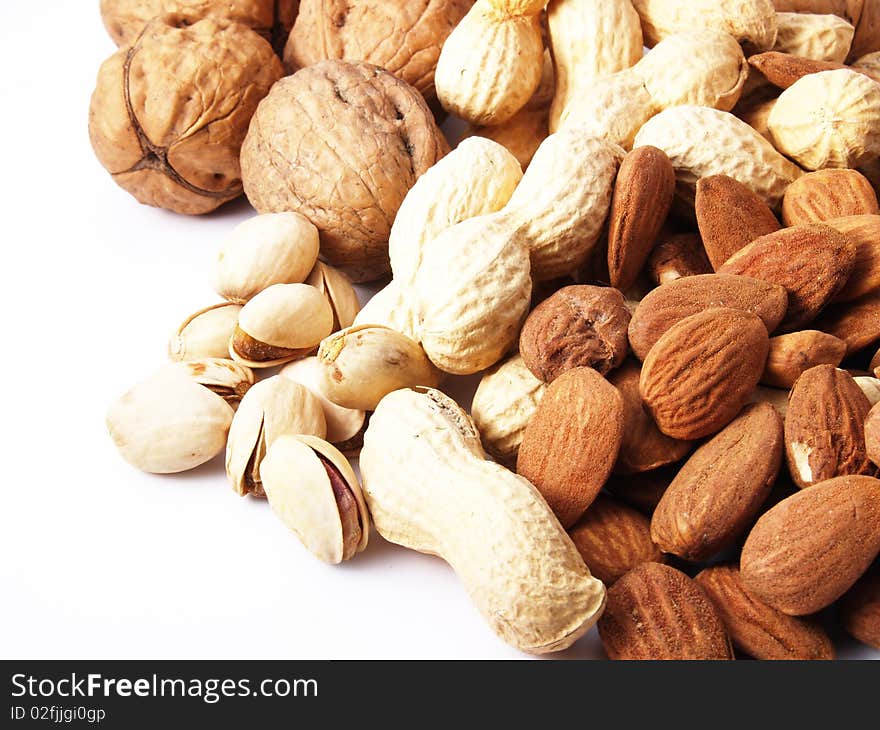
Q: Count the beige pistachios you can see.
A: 10